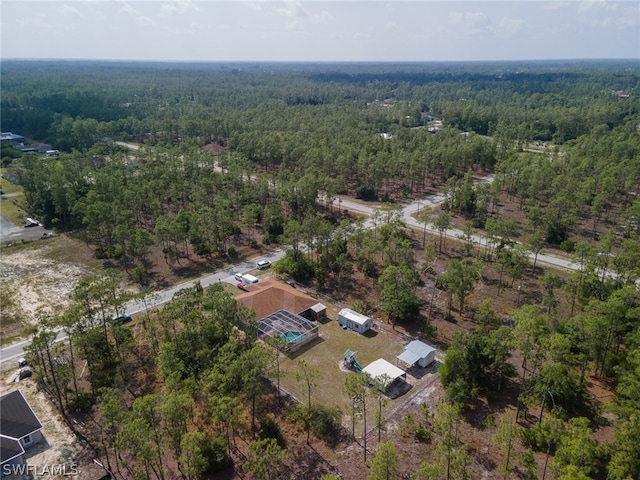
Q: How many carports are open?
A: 2